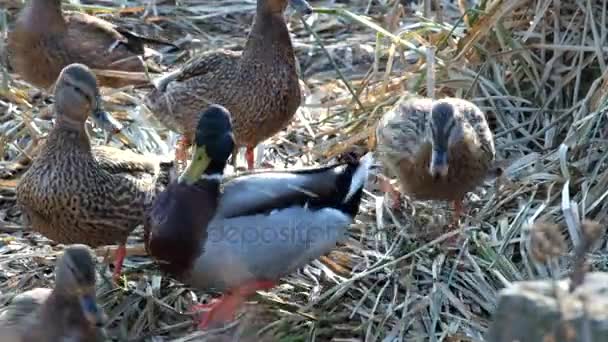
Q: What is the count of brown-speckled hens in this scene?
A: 5